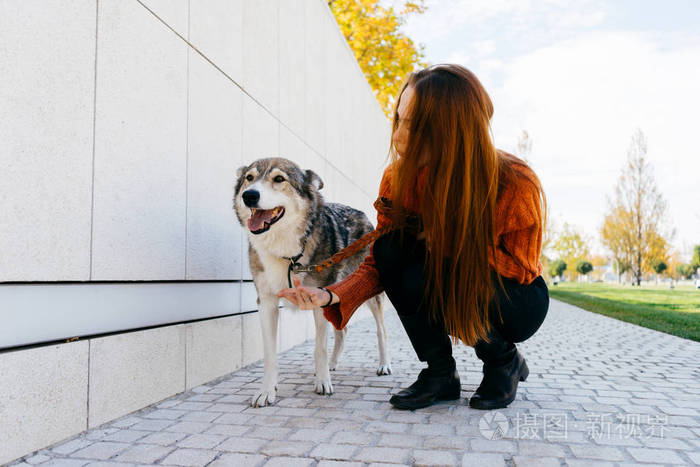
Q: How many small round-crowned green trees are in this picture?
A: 3